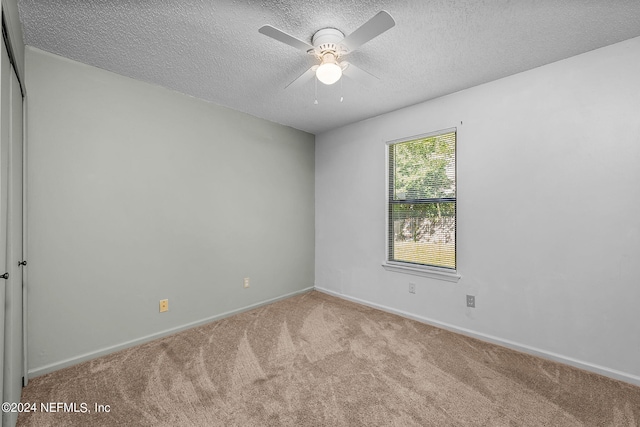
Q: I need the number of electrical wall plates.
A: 4